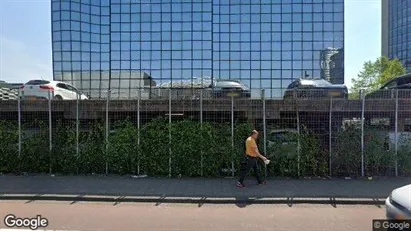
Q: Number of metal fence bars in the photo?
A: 13